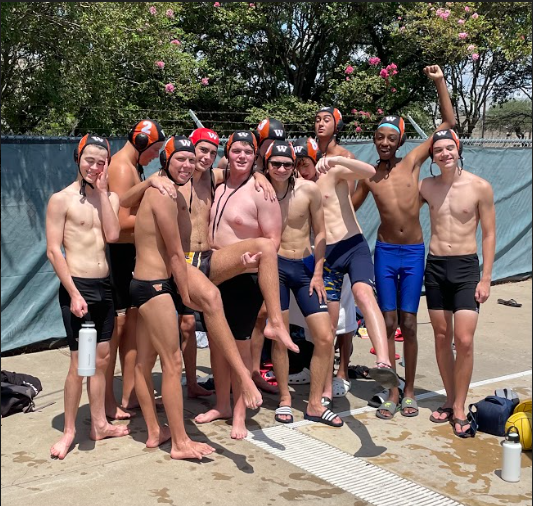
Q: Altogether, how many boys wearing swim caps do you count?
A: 11